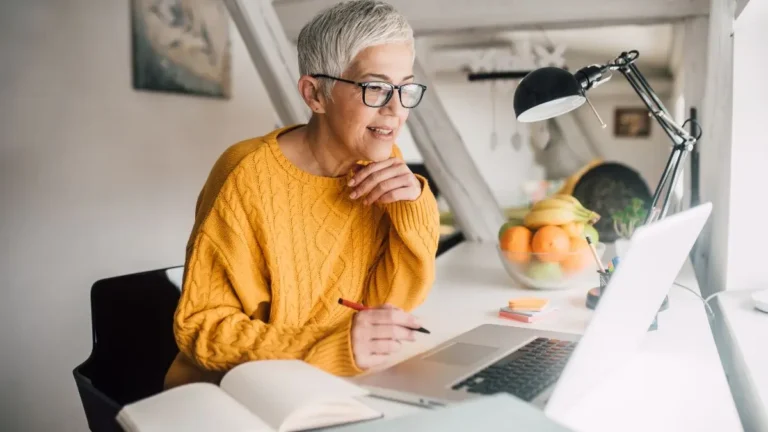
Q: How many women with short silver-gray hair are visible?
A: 1